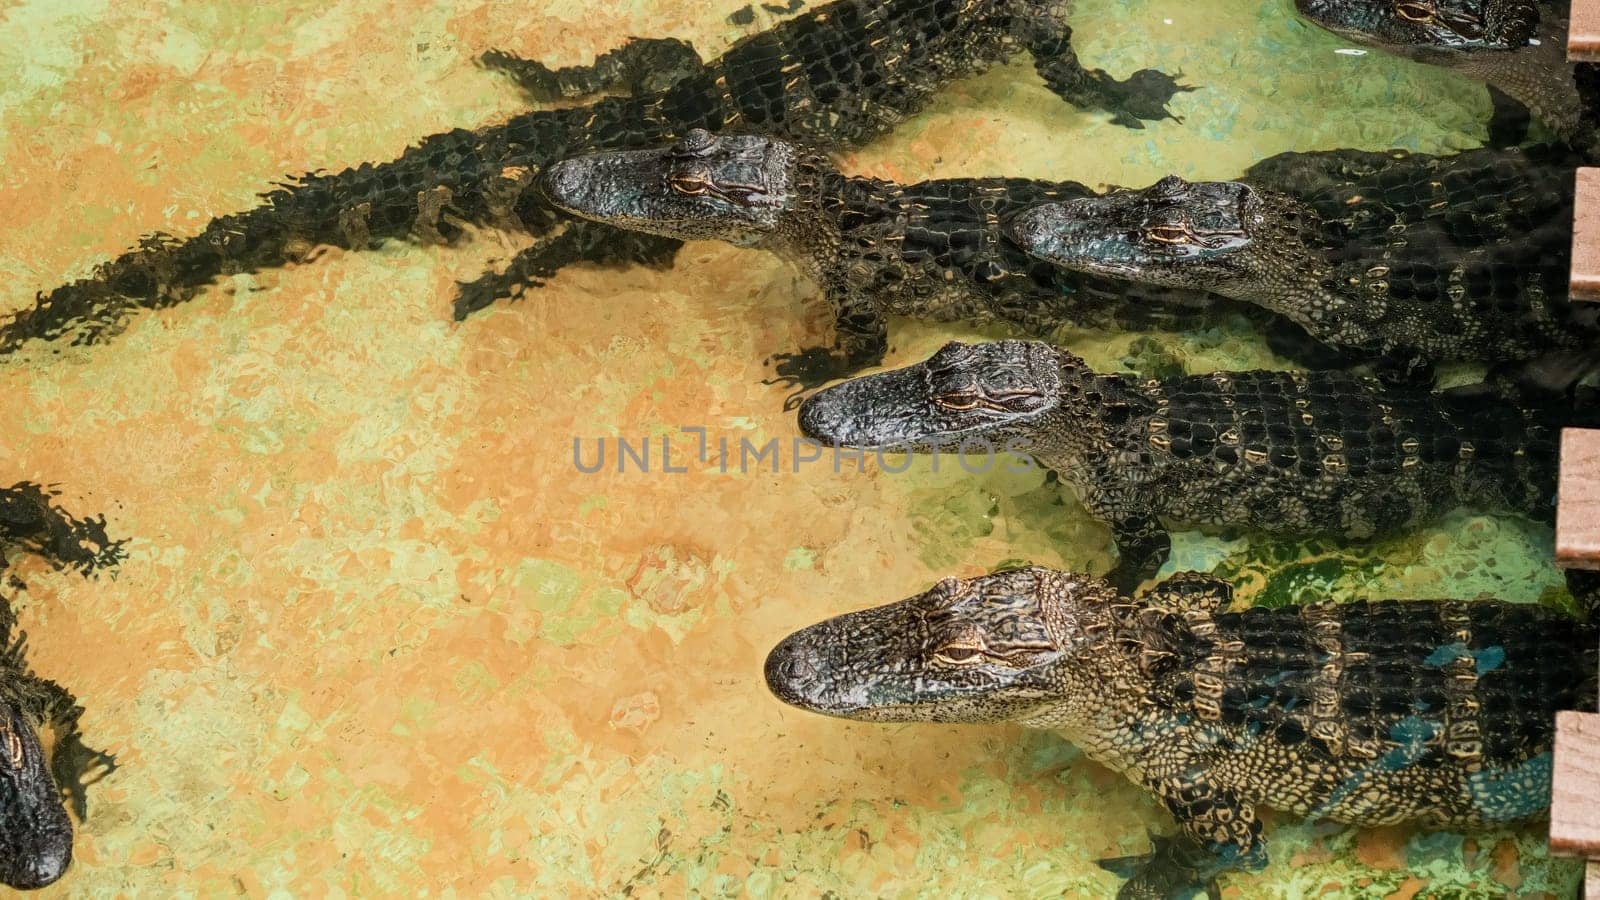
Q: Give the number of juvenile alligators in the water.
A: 7